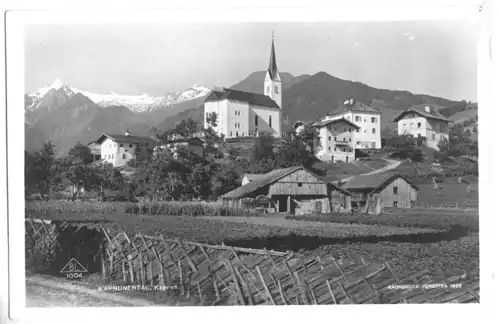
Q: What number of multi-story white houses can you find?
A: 4